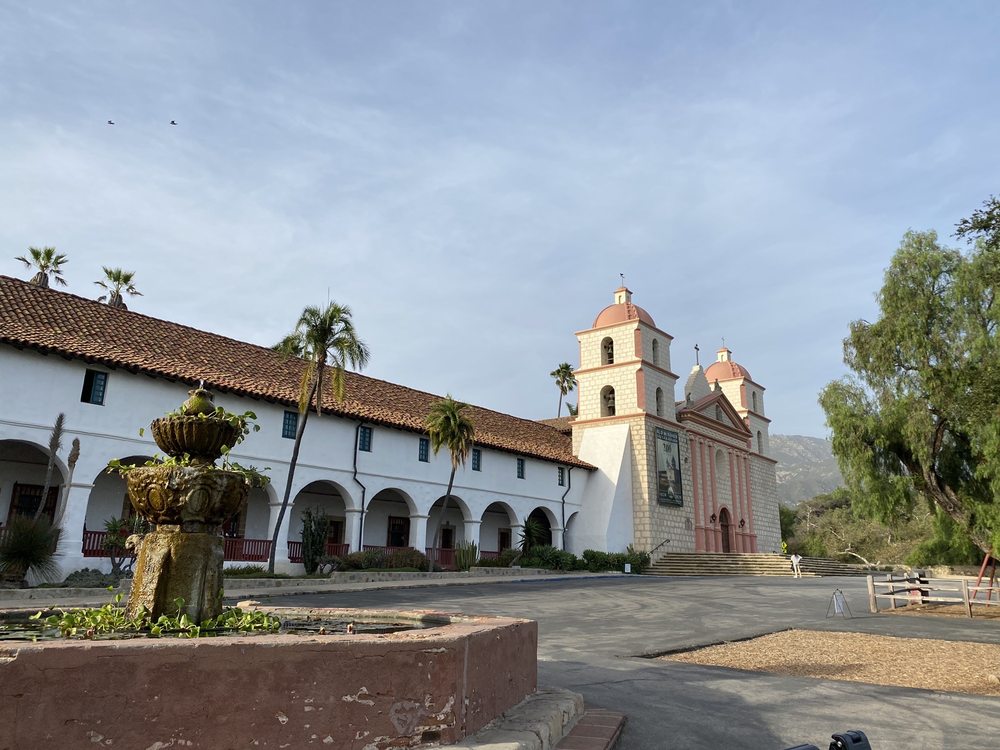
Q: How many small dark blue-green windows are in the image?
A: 7